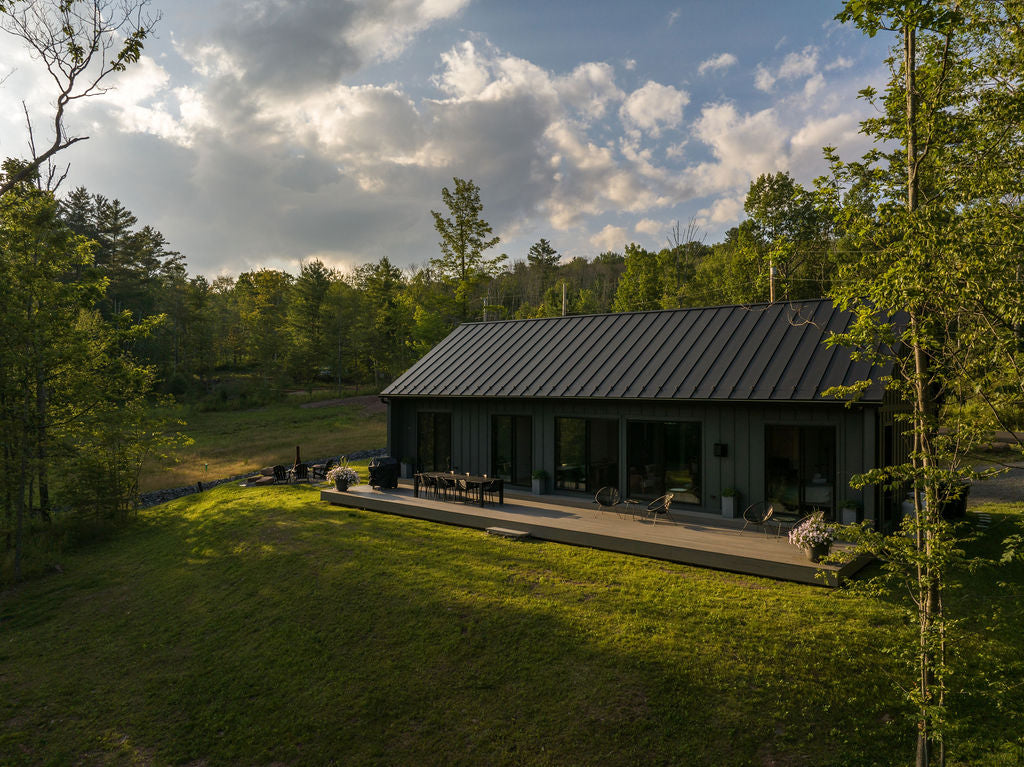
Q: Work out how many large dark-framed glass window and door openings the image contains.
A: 5